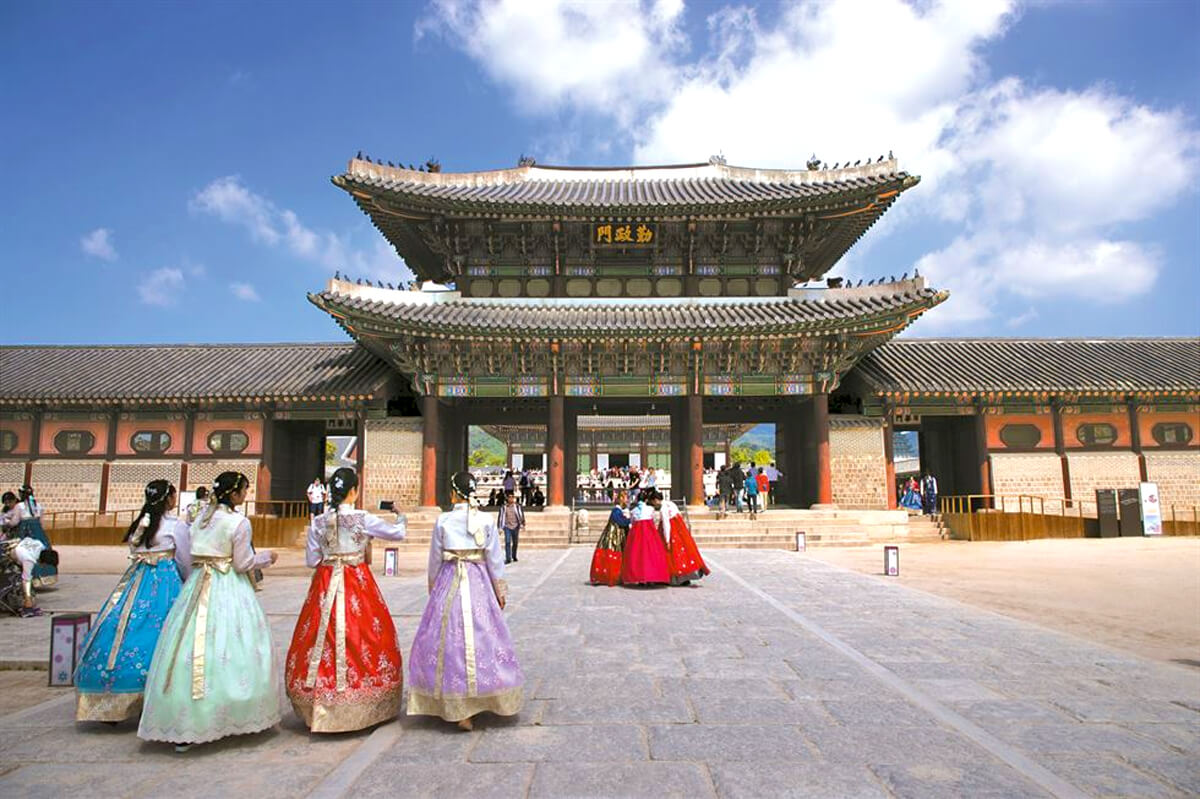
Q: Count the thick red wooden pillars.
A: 4